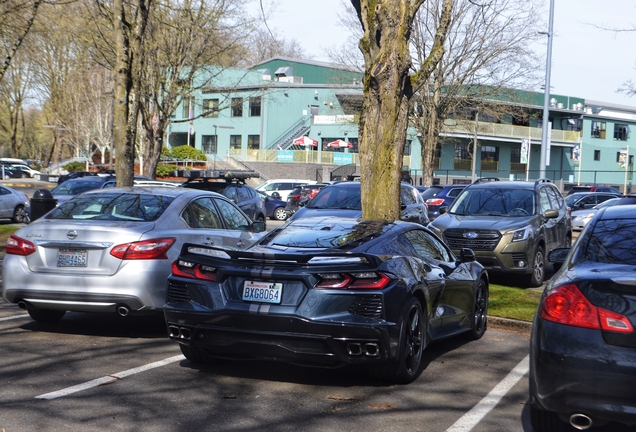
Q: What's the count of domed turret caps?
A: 0